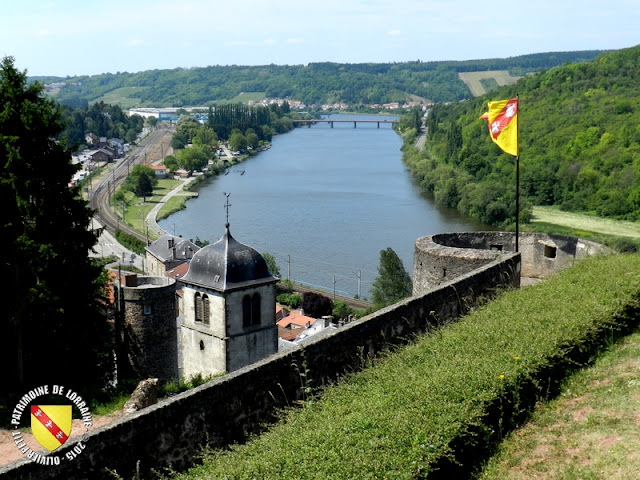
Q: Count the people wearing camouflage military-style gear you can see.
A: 0